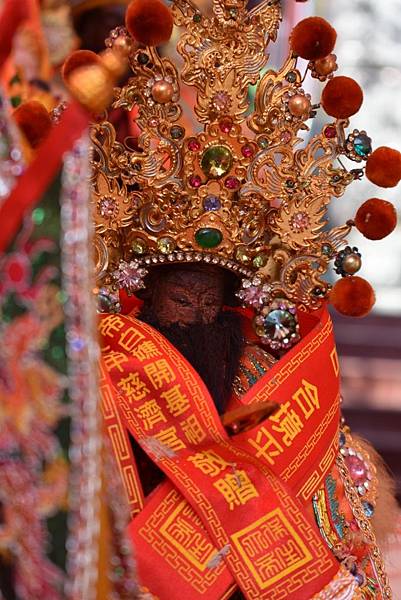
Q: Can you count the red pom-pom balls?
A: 8